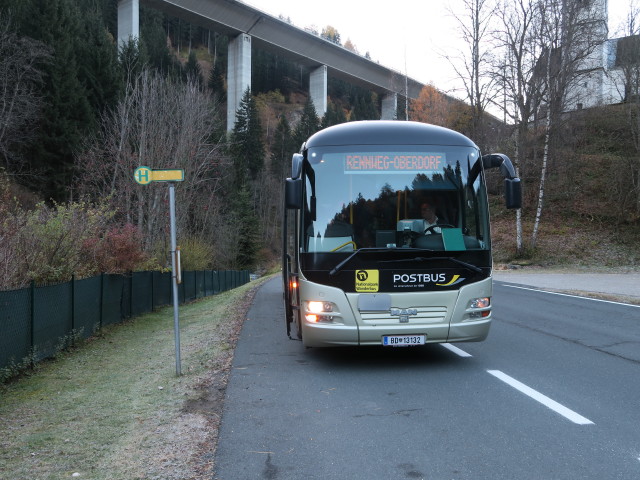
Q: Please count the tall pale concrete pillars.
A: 4